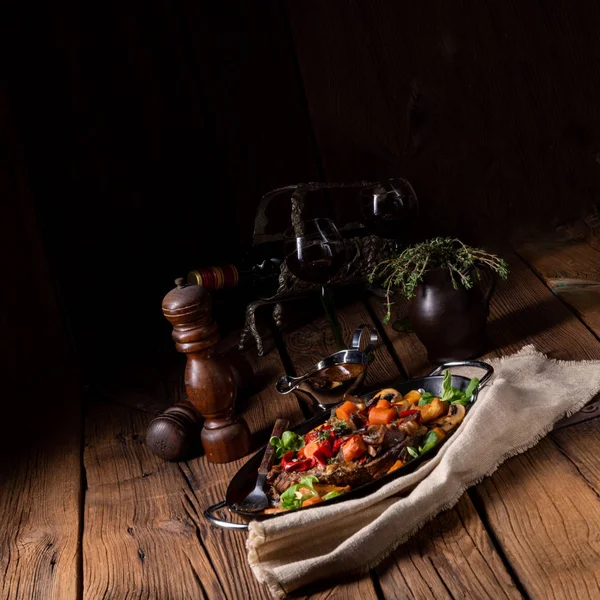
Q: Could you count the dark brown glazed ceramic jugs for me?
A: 1